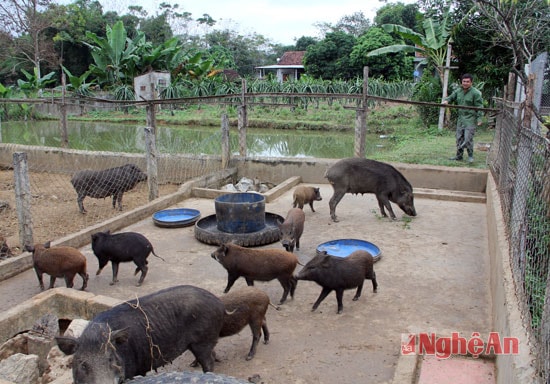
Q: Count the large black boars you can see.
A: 3